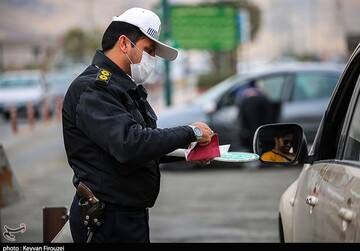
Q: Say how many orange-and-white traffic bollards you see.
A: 4